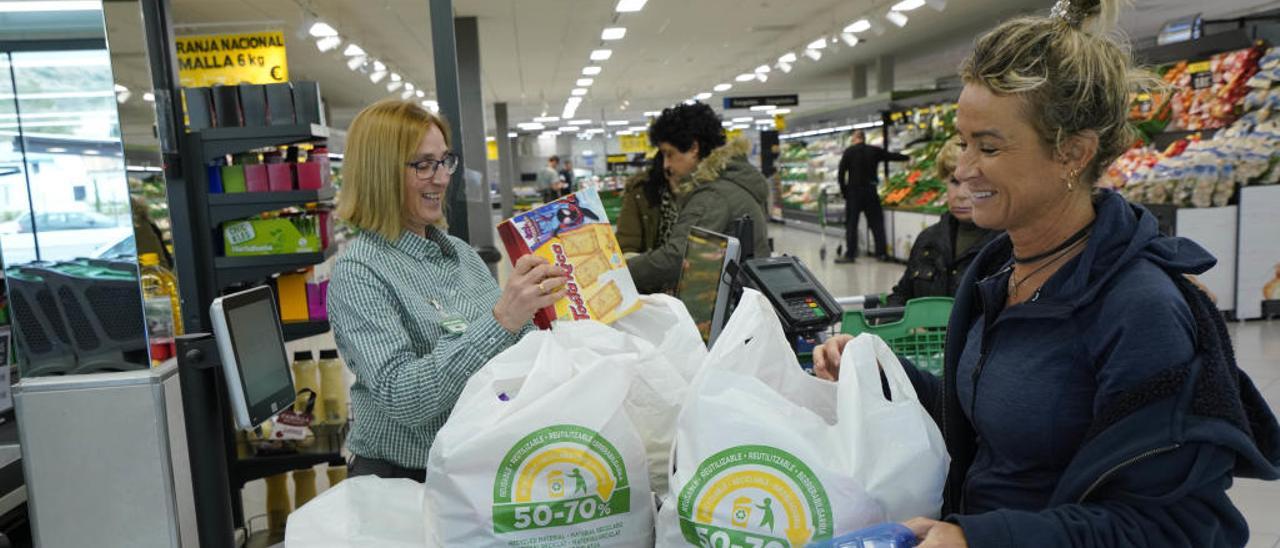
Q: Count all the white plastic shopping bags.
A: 4